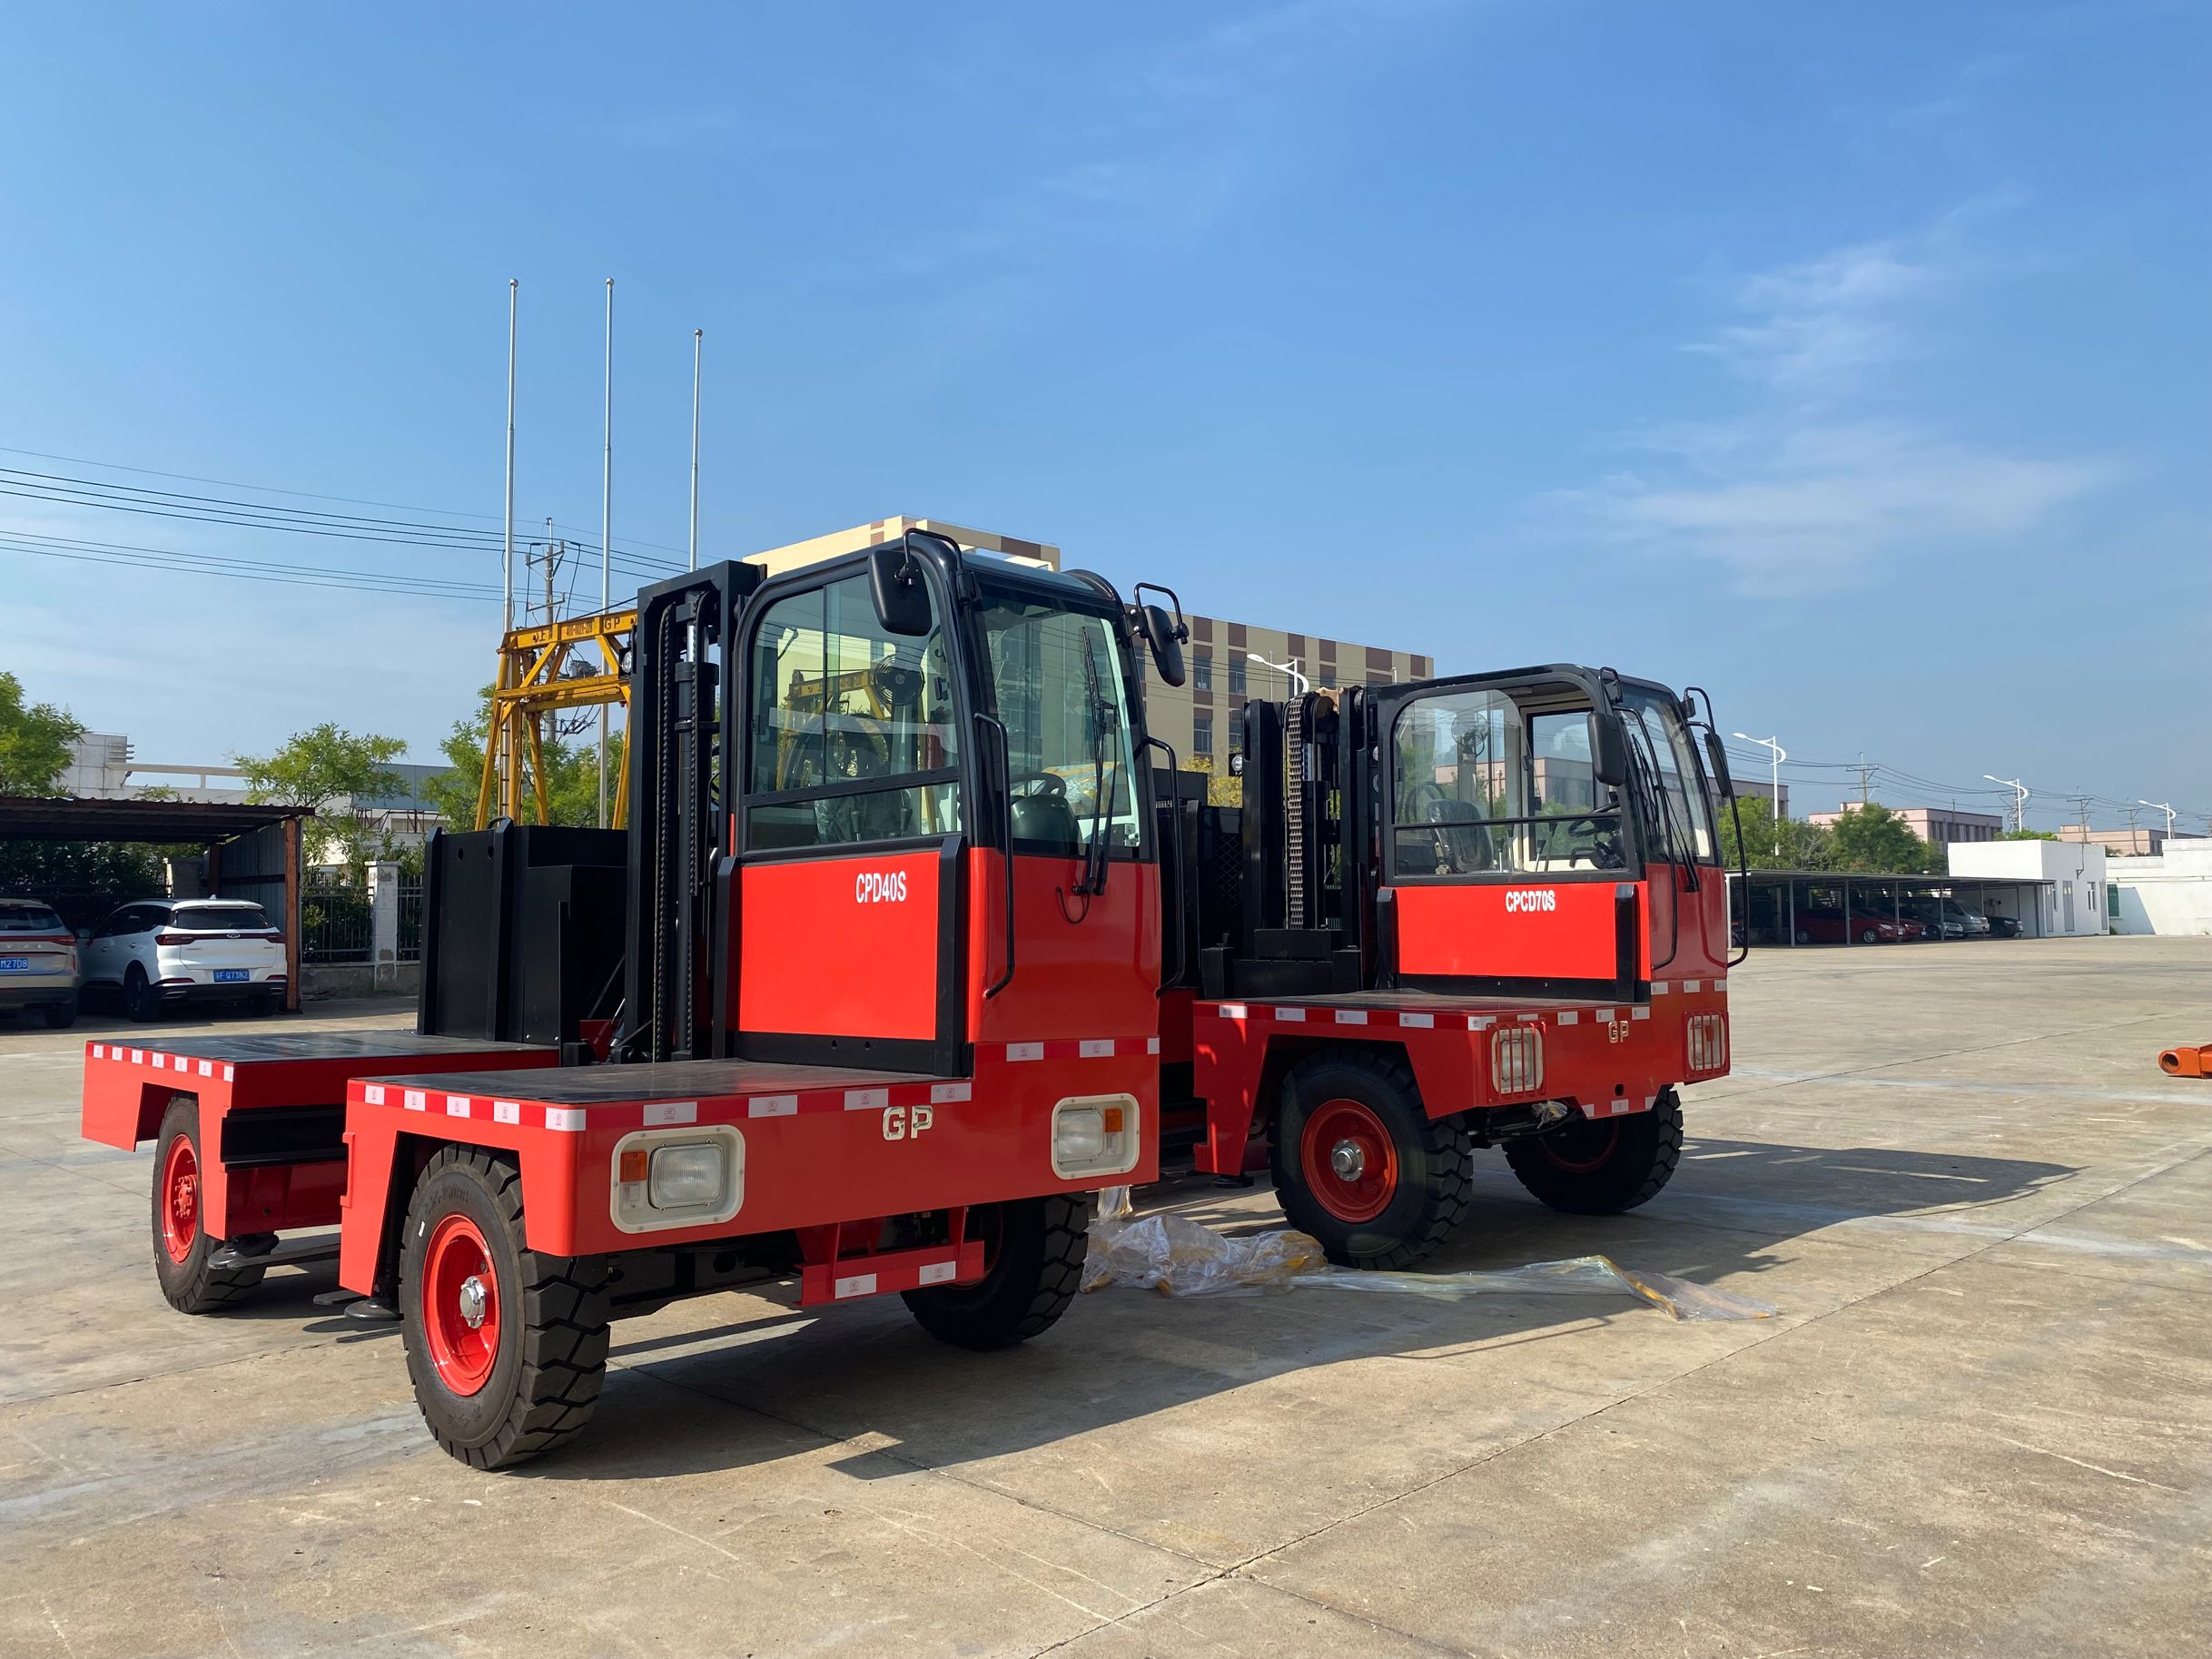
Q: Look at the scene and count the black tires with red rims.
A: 5